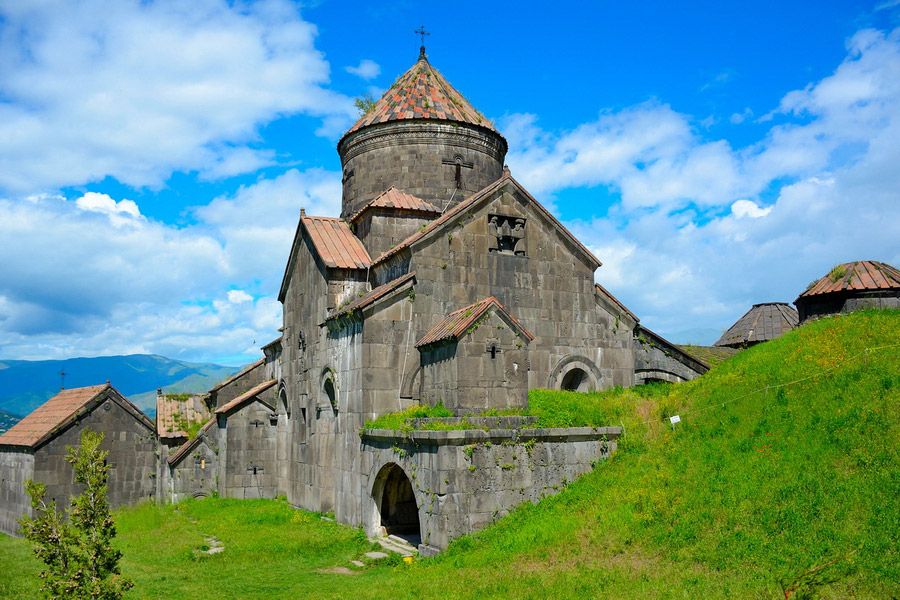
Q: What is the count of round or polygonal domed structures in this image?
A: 3